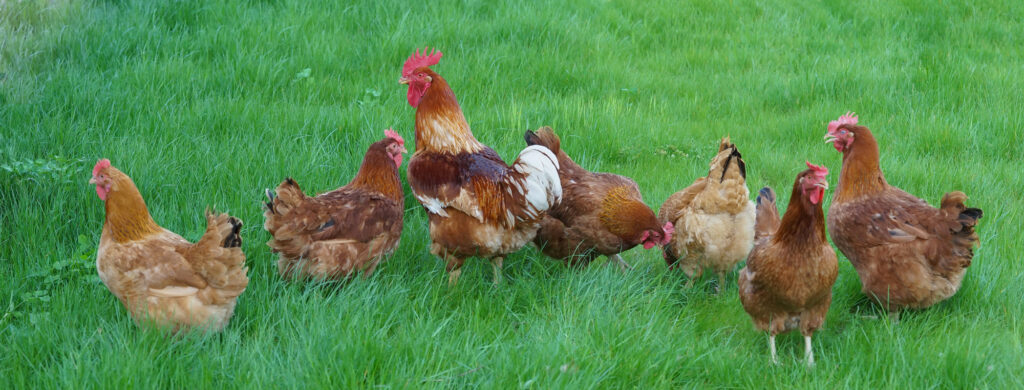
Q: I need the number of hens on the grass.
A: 6